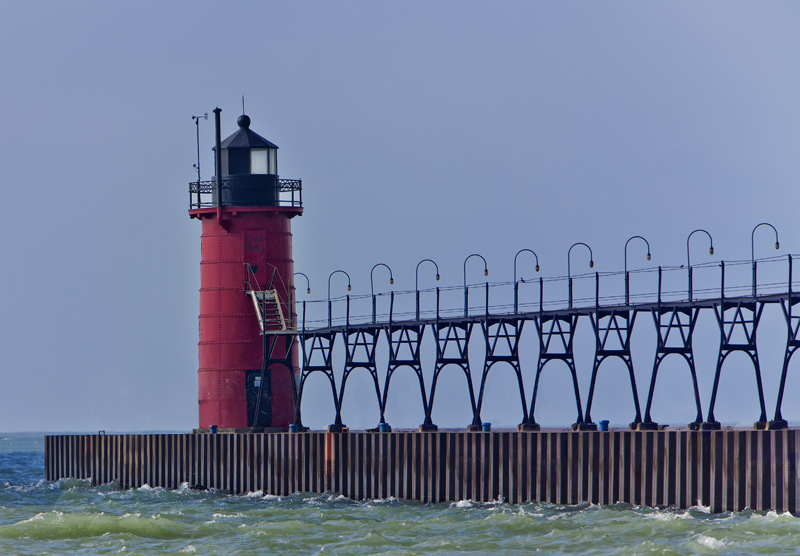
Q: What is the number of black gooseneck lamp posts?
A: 10